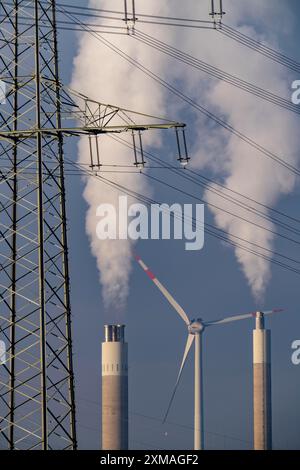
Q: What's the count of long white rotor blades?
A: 3